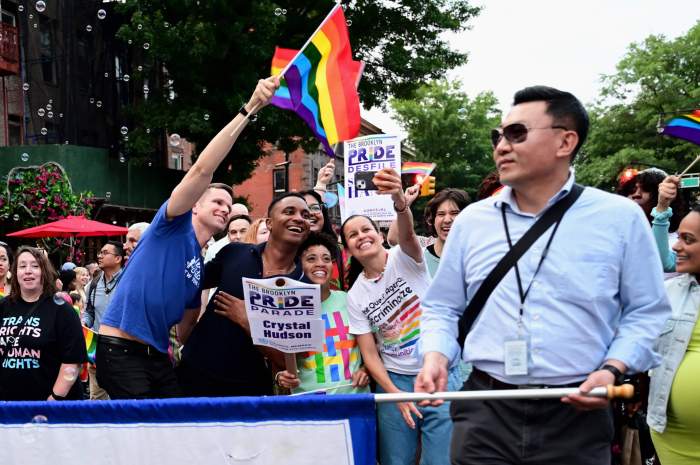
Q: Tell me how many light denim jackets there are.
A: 1